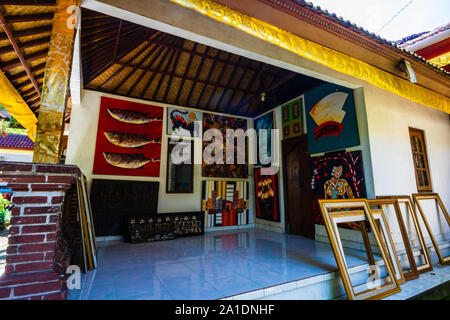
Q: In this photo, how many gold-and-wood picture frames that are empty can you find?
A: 5